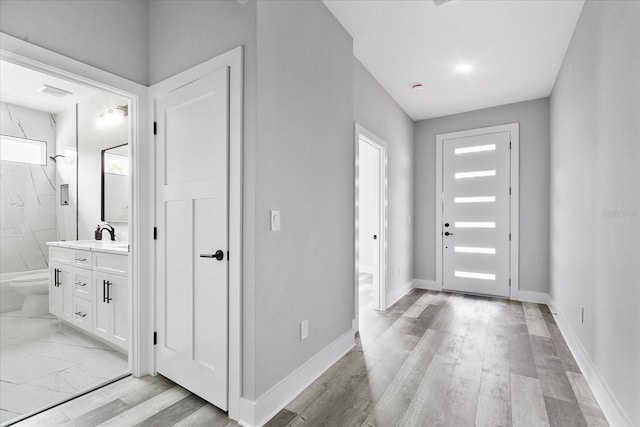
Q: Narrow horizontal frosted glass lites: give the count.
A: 6